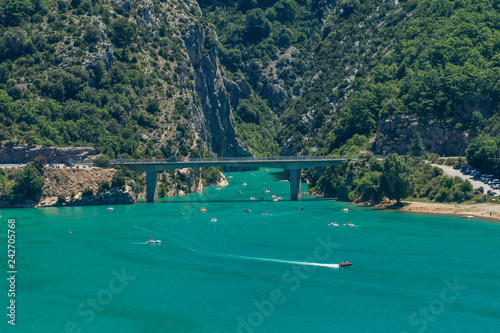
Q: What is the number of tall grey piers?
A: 2